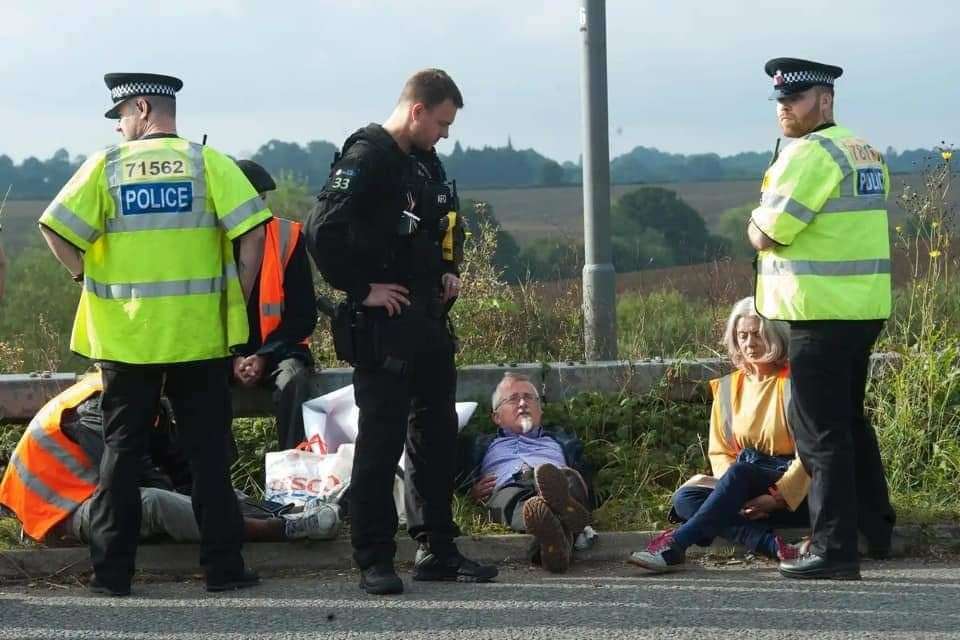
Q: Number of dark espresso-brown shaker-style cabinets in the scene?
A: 0